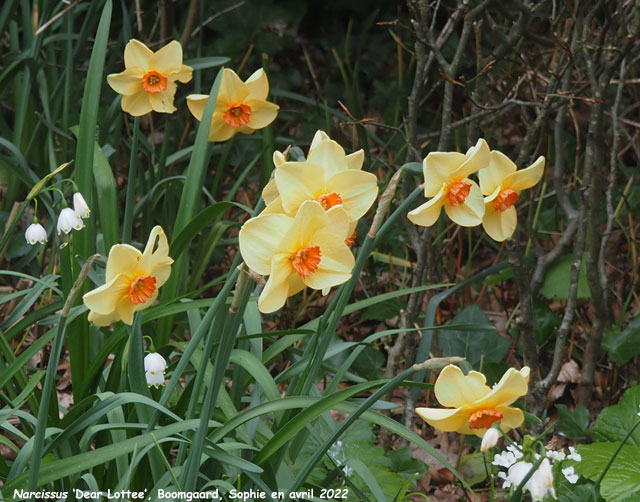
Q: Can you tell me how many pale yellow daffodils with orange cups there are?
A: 9